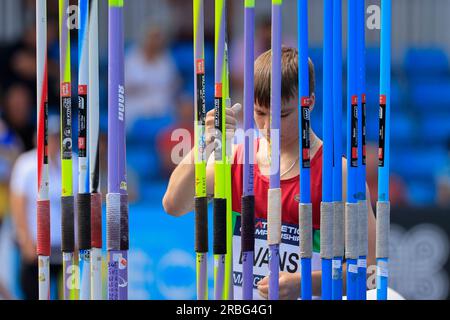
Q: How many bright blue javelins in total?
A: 6